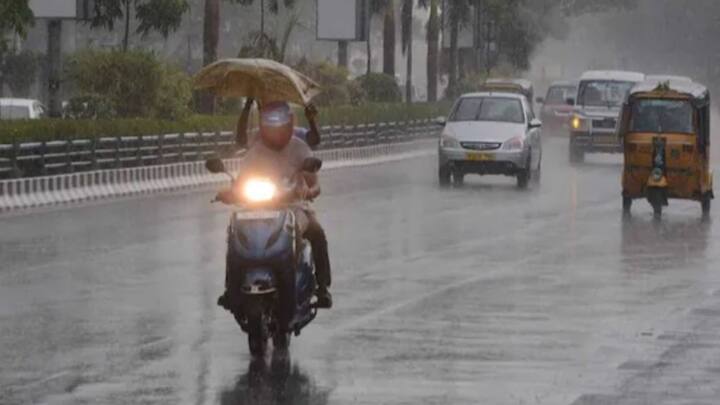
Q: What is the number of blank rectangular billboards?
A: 2